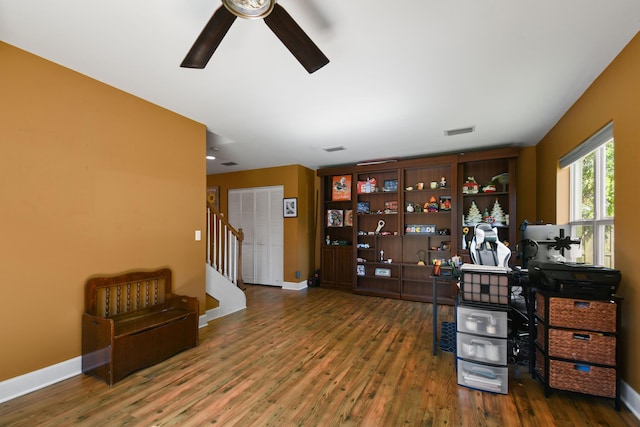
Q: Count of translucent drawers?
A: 3